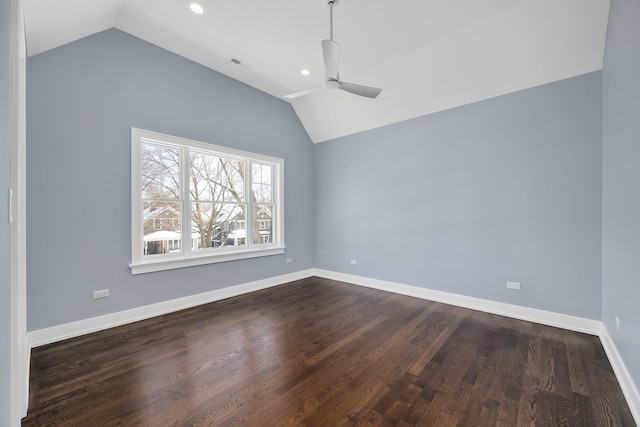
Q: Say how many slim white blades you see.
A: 3